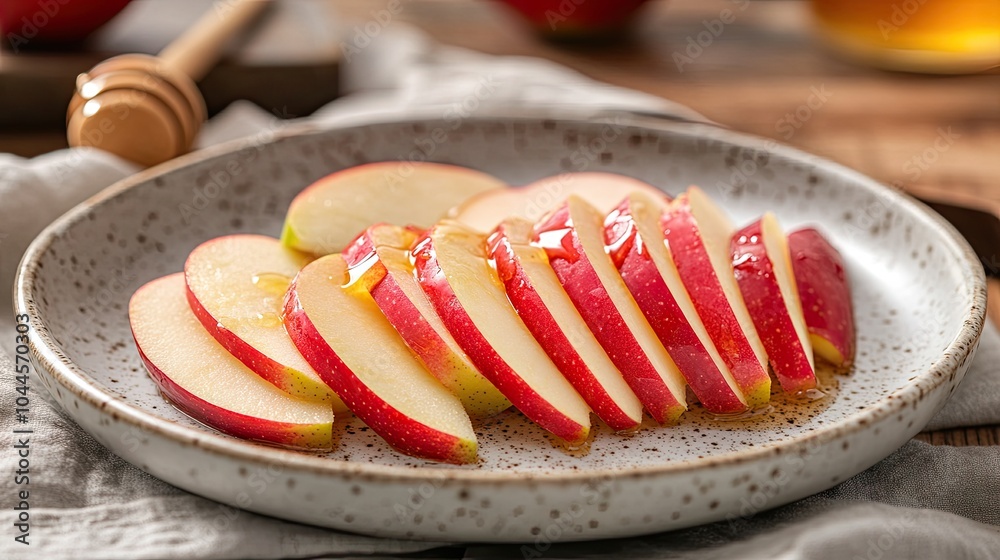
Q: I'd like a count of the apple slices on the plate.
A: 13